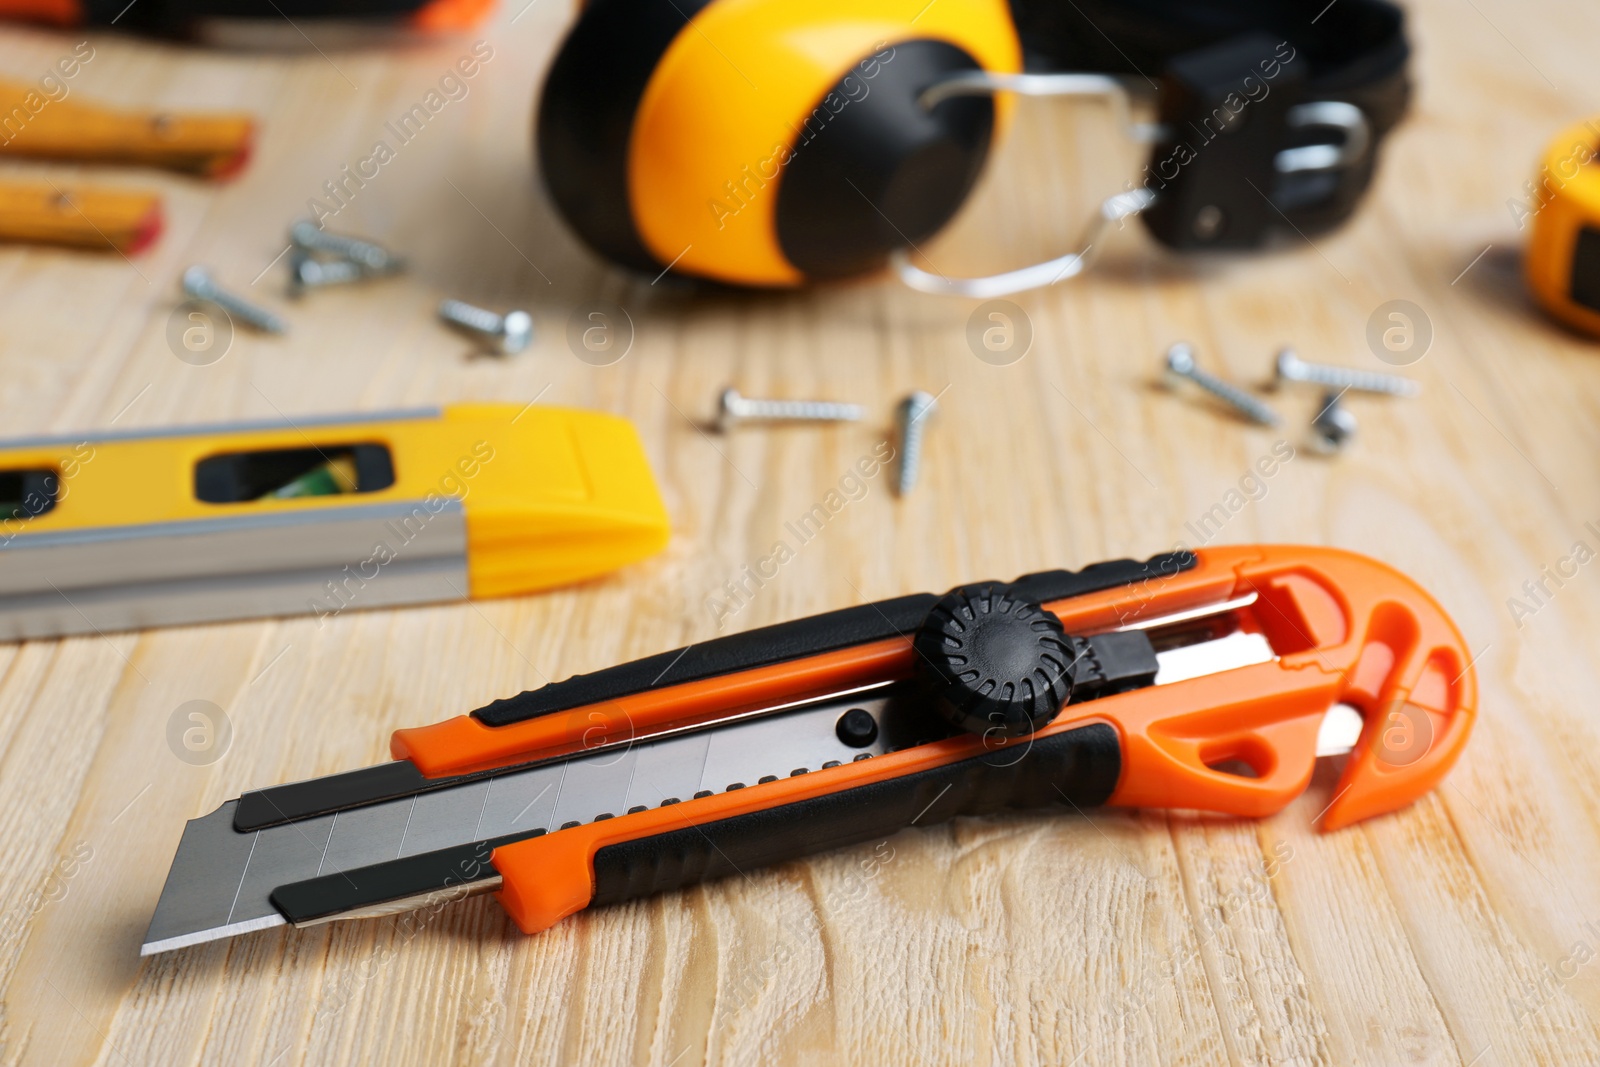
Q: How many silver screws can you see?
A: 9